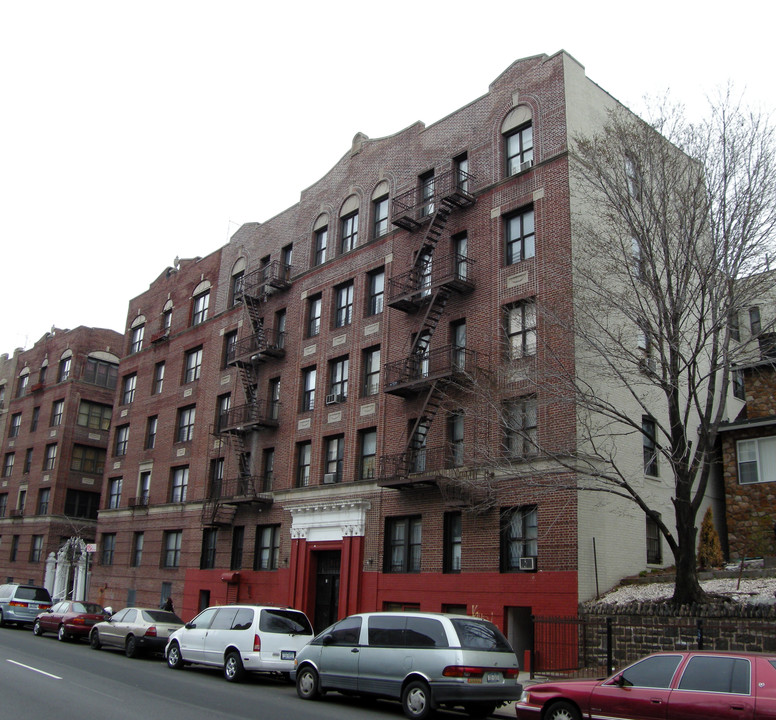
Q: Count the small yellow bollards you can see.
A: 0